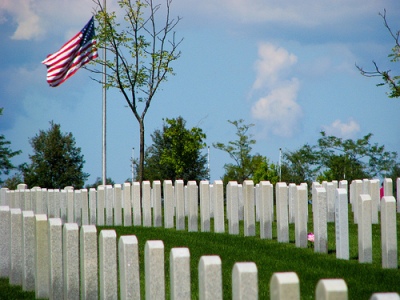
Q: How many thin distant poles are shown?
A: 3